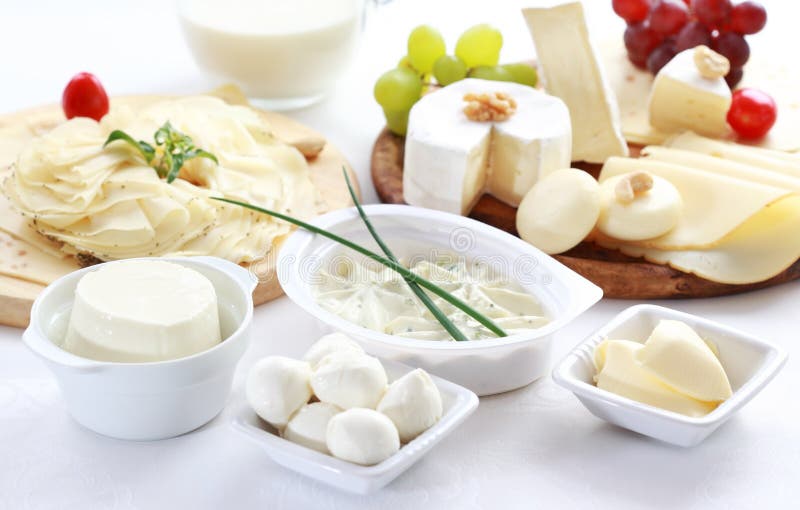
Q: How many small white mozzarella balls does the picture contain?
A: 6